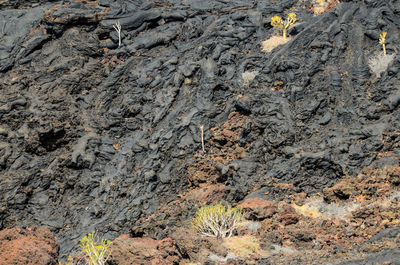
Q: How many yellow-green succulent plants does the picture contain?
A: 4